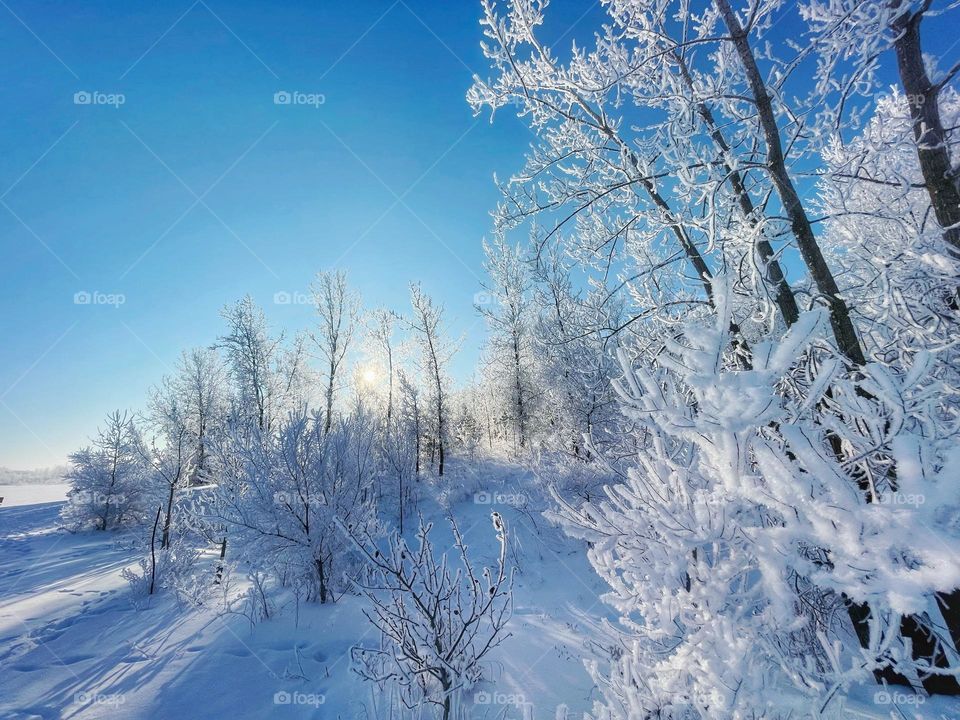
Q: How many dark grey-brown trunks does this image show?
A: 4